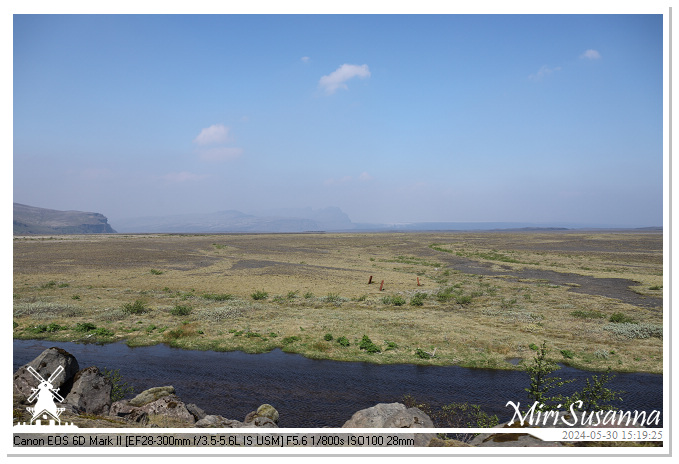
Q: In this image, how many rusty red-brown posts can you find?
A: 3